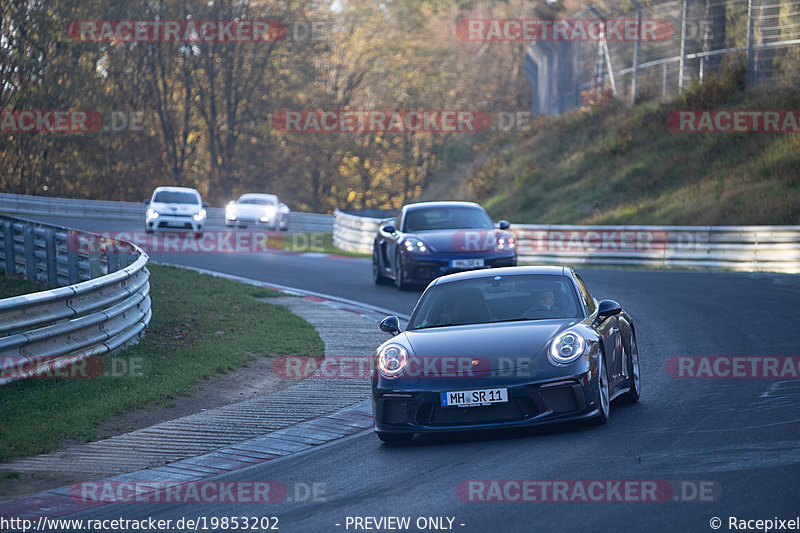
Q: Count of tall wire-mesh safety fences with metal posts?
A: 1